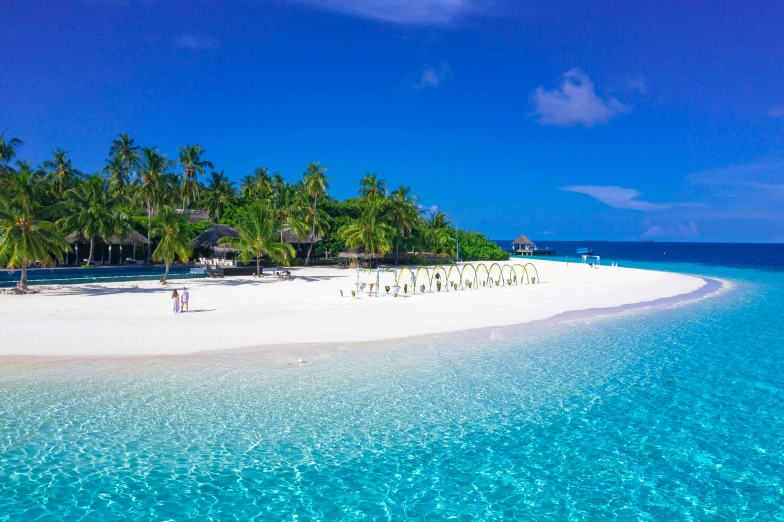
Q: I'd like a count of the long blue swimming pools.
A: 1